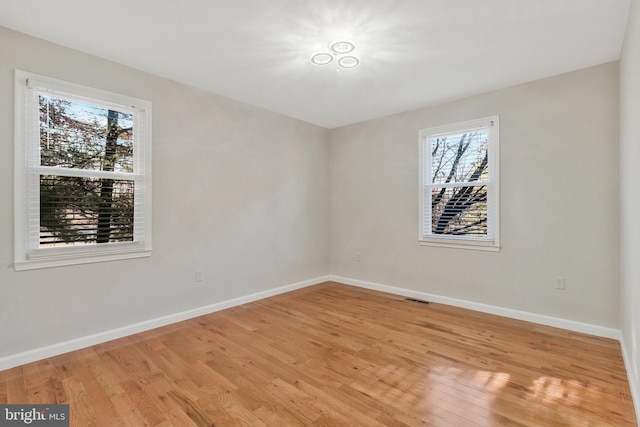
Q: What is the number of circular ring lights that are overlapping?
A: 3